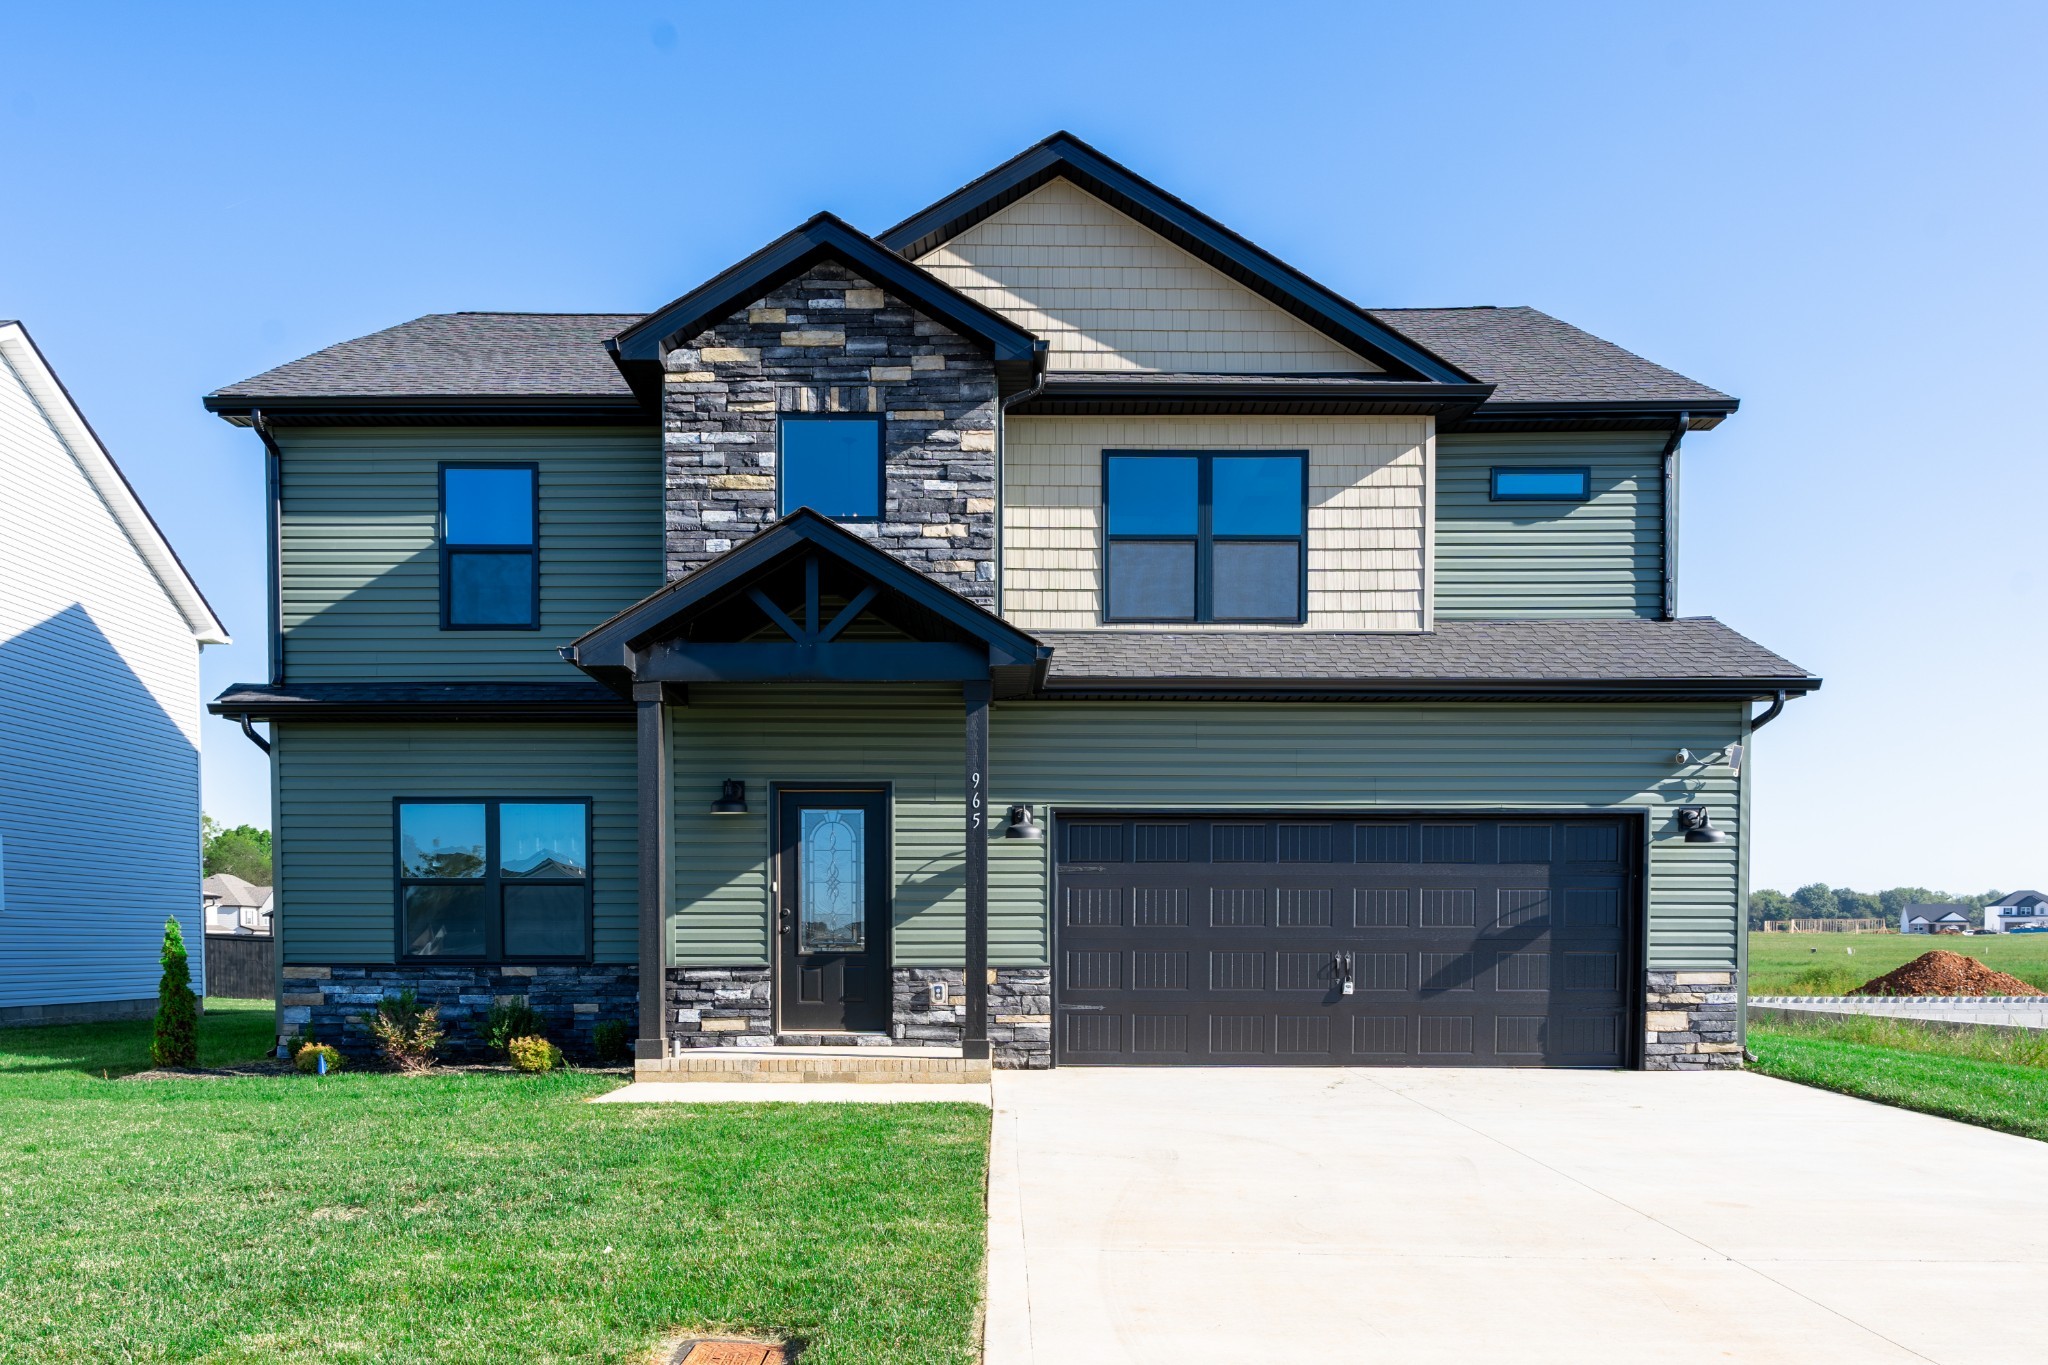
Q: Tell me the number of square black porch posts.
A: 2